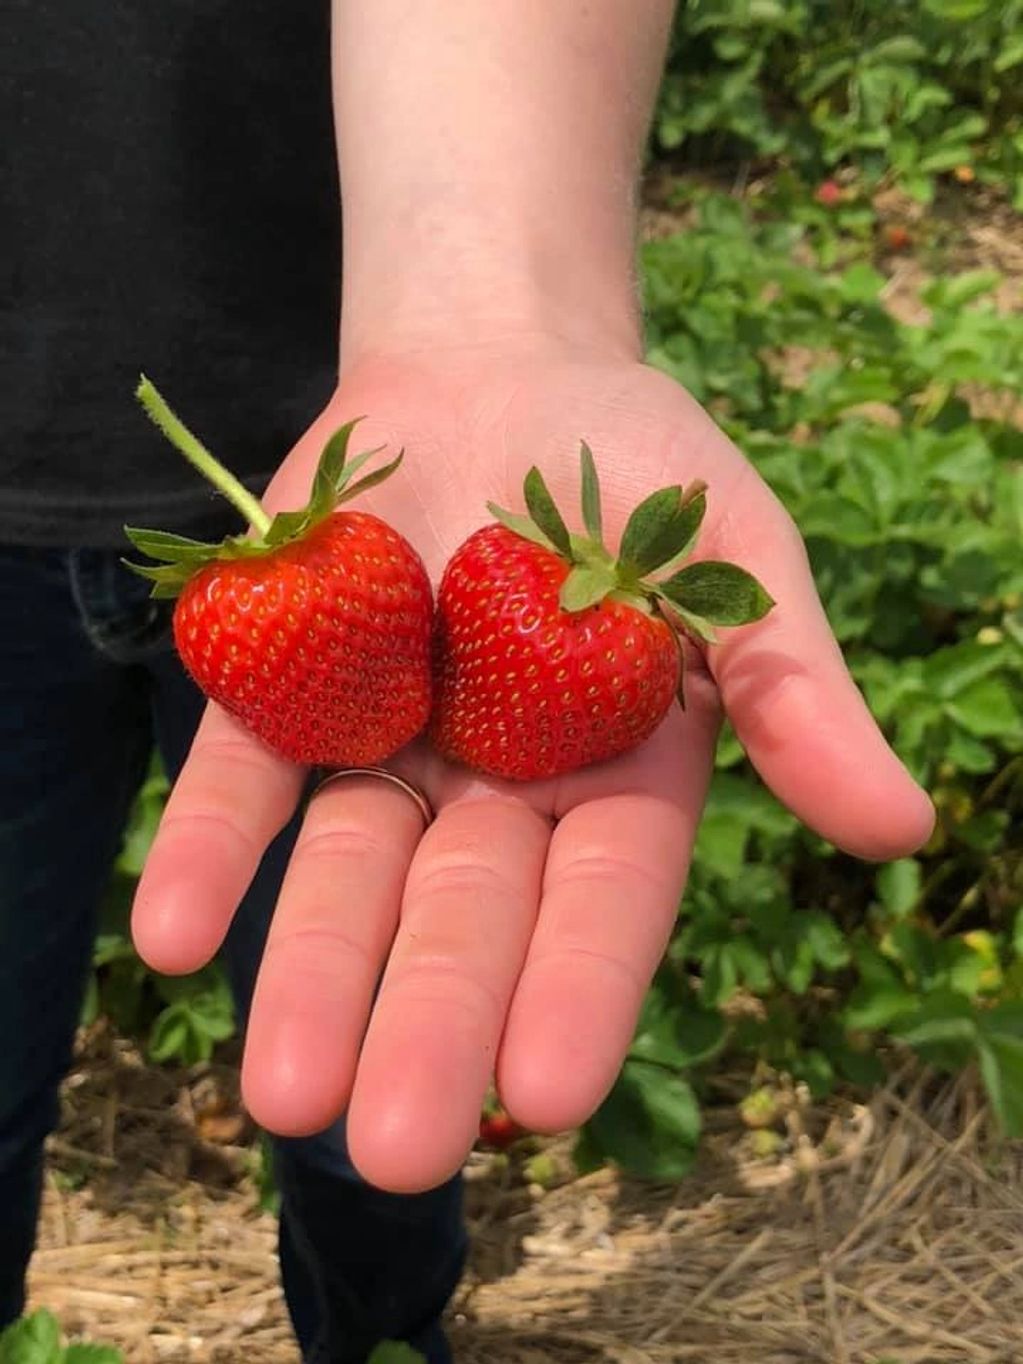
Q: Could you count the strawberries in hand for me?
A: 2